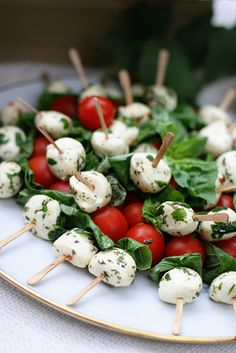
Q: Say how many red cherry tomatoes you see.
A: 11